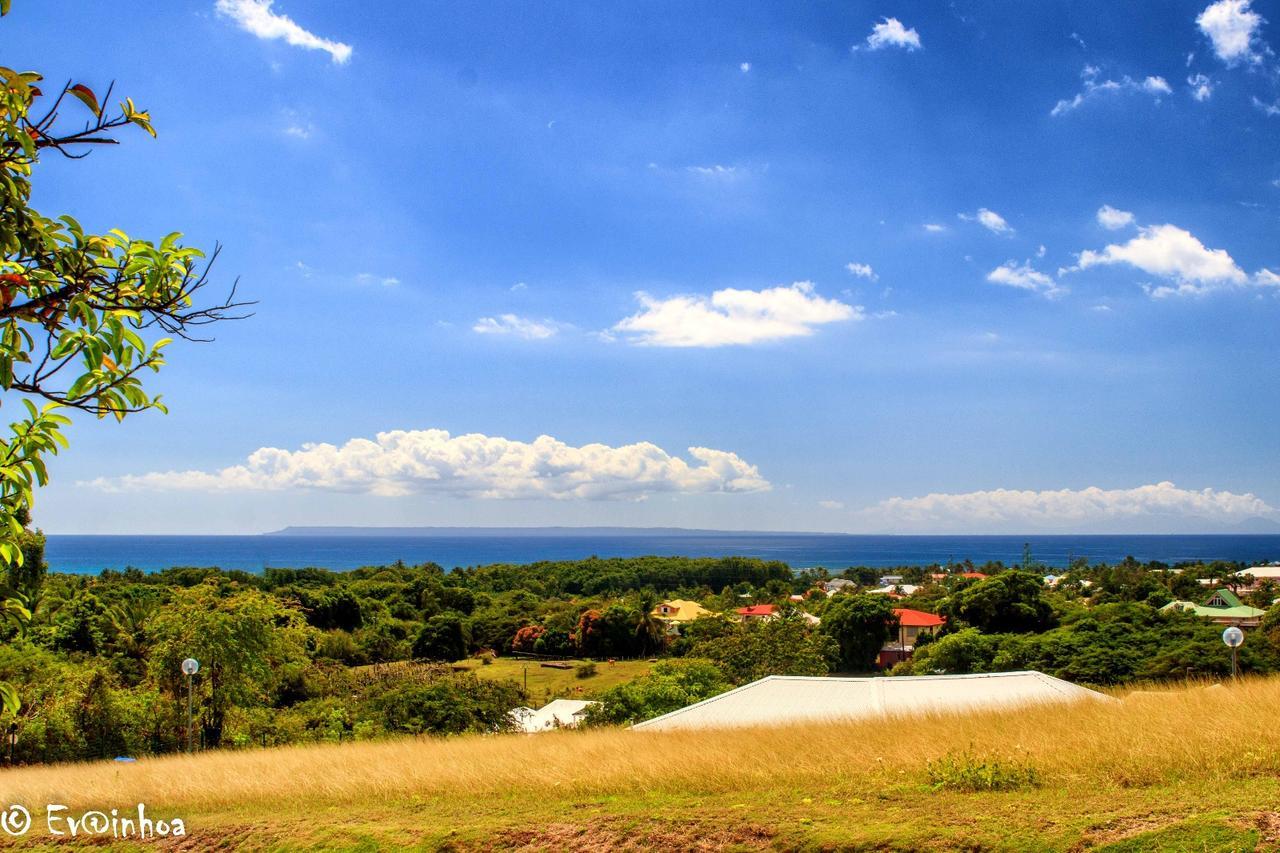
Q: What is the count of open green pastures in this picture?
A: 1